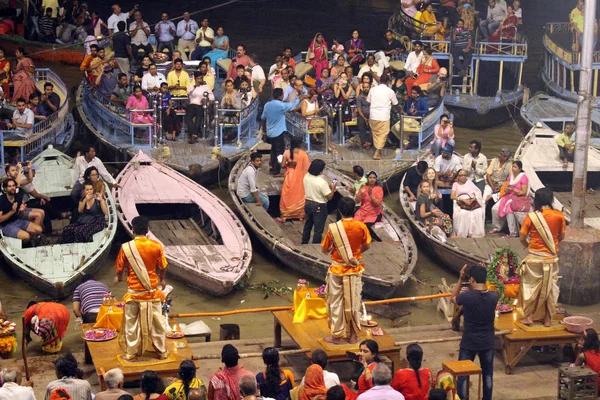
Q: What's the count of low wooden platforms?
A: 3